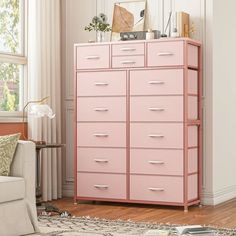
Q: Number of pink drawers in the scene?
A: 14